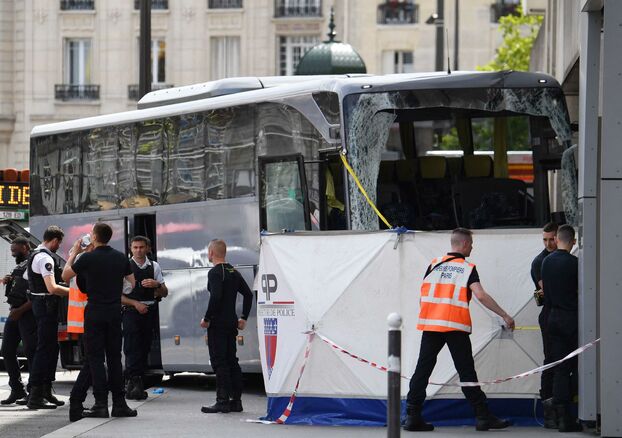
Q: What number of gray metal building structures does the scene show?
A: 2